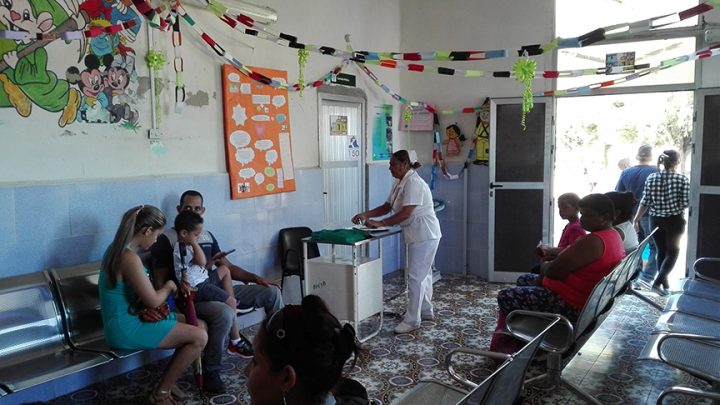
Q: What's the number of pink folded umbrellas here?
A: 1